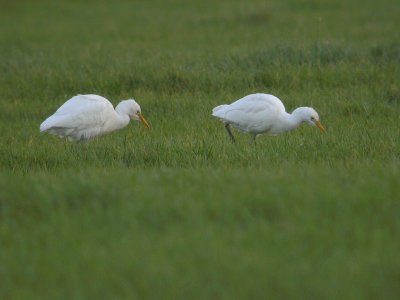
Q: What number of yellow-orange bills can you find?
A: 2